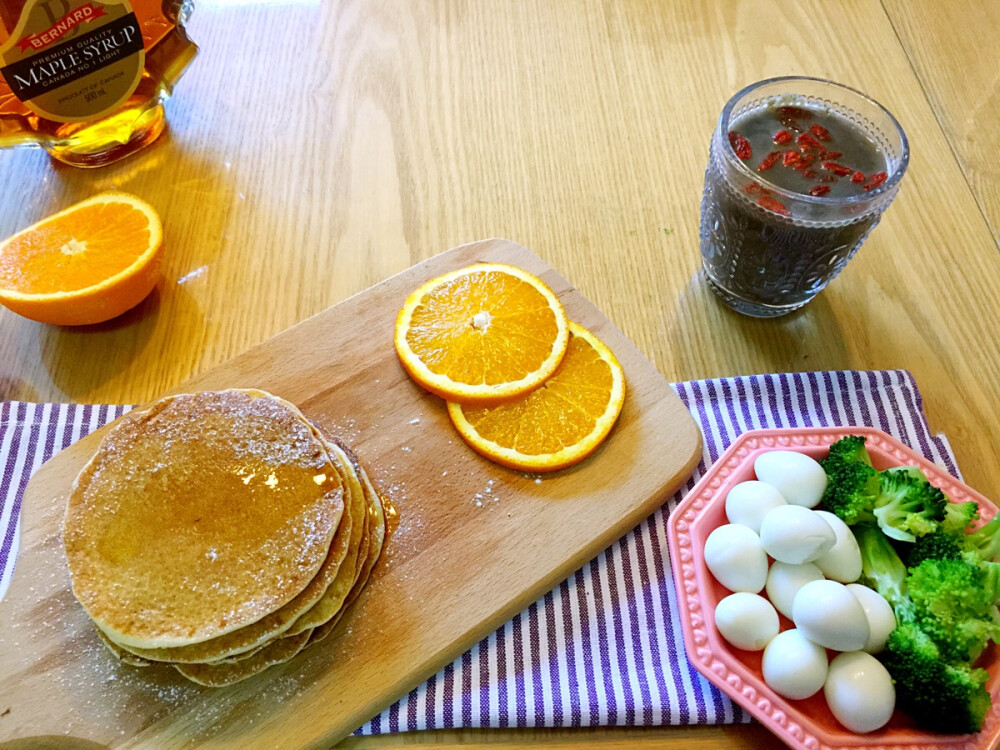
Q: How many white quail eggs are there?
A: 11